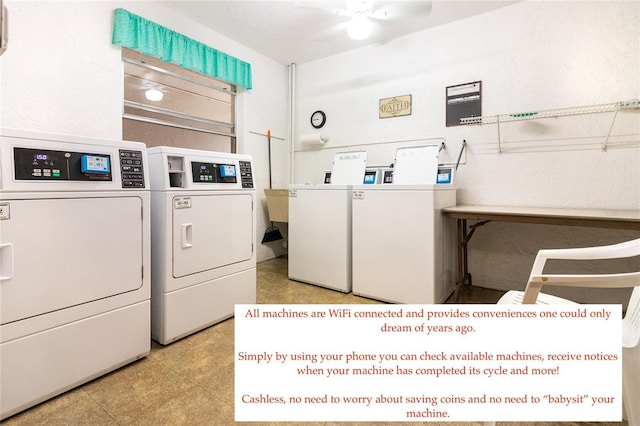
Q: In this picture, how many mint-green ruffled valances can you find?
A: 1